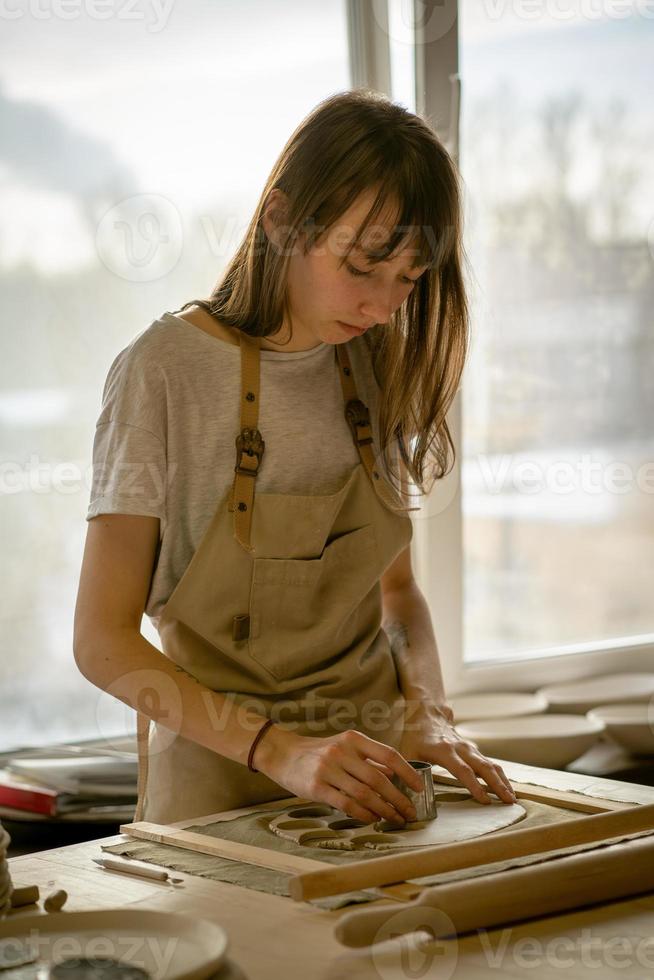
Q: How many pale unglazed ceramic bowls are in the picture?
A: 4